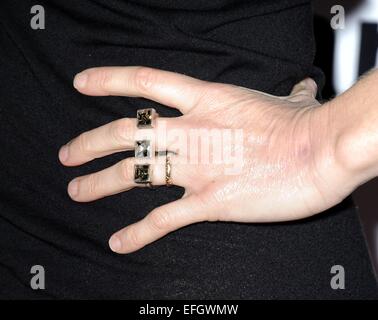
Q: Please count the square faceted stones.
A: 3